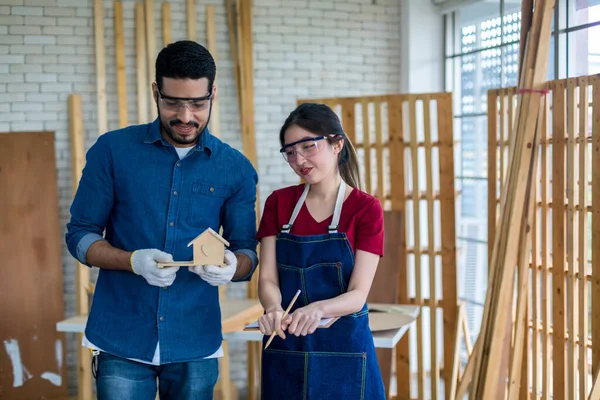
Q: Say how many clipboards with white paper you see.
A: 1